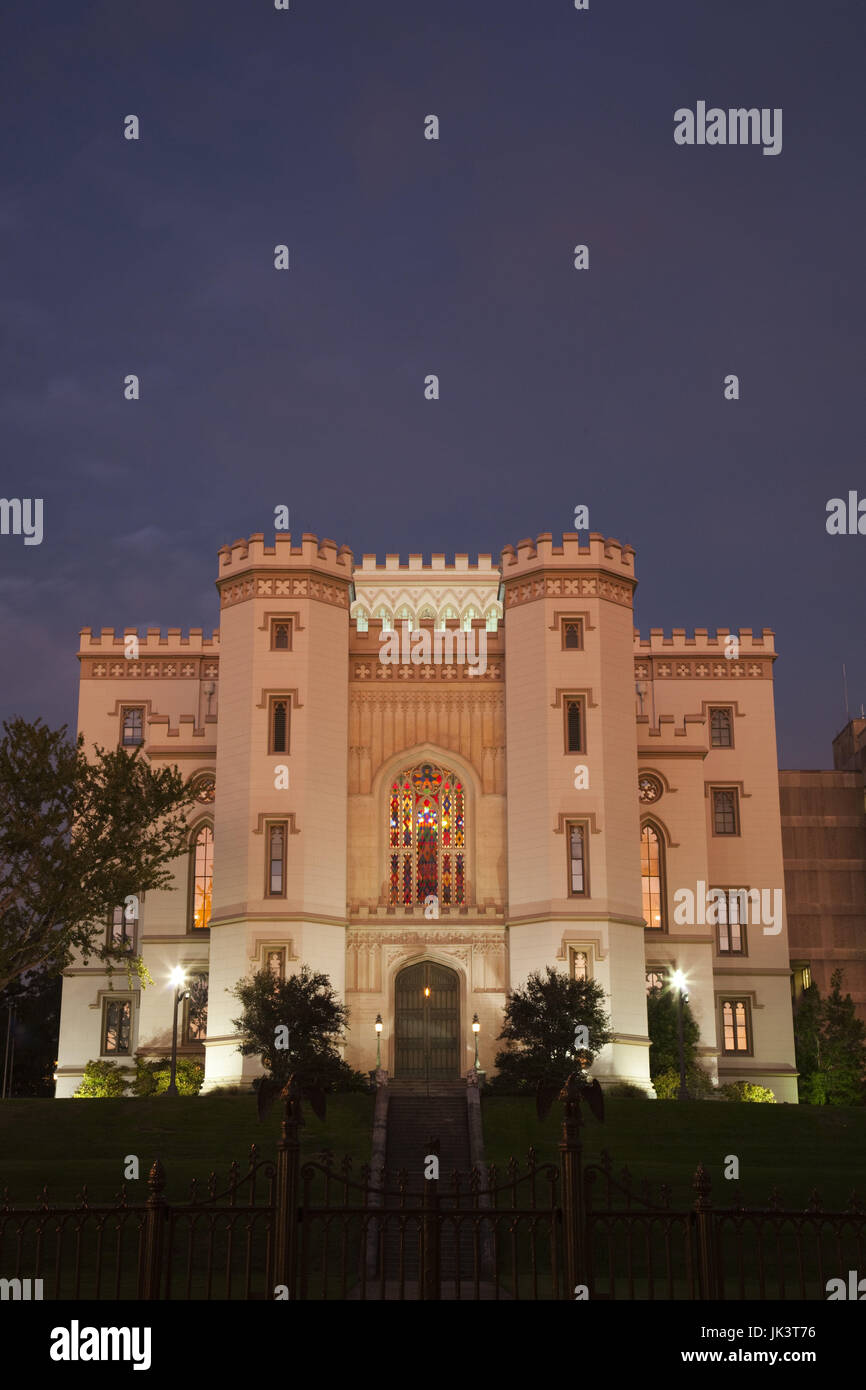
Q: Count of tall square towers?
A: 2